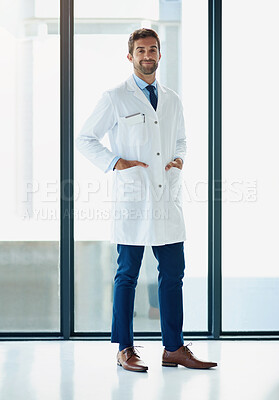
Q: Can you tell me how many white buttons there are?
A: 0